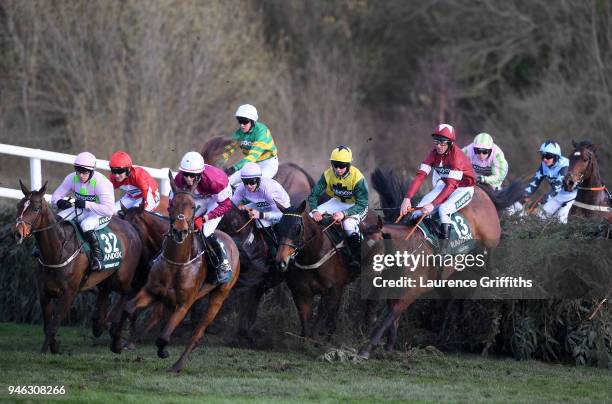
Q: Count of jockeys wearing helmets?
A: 9